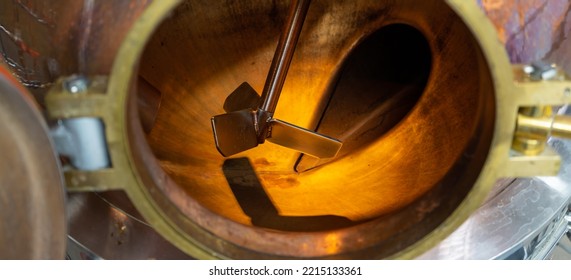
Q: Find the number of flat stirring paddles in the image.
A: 3